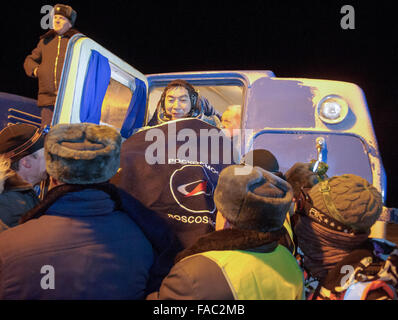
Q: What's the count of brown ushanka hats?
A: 3